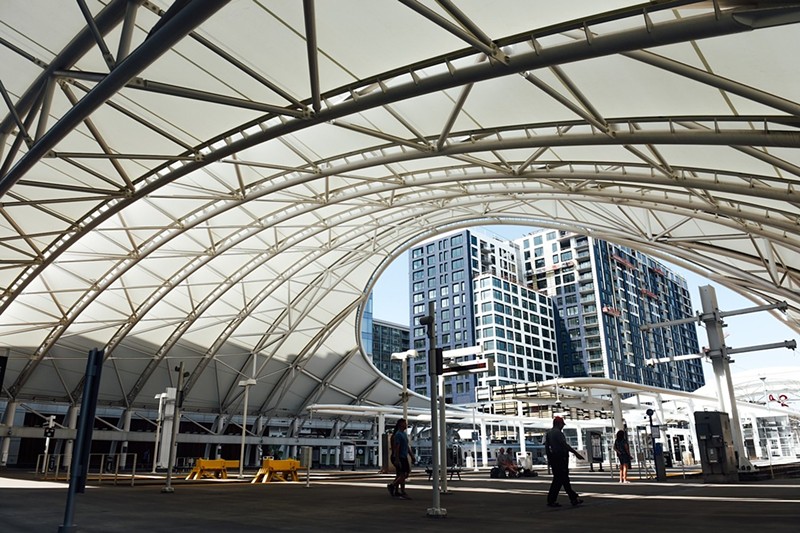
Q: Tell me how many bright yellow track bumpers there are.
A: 2